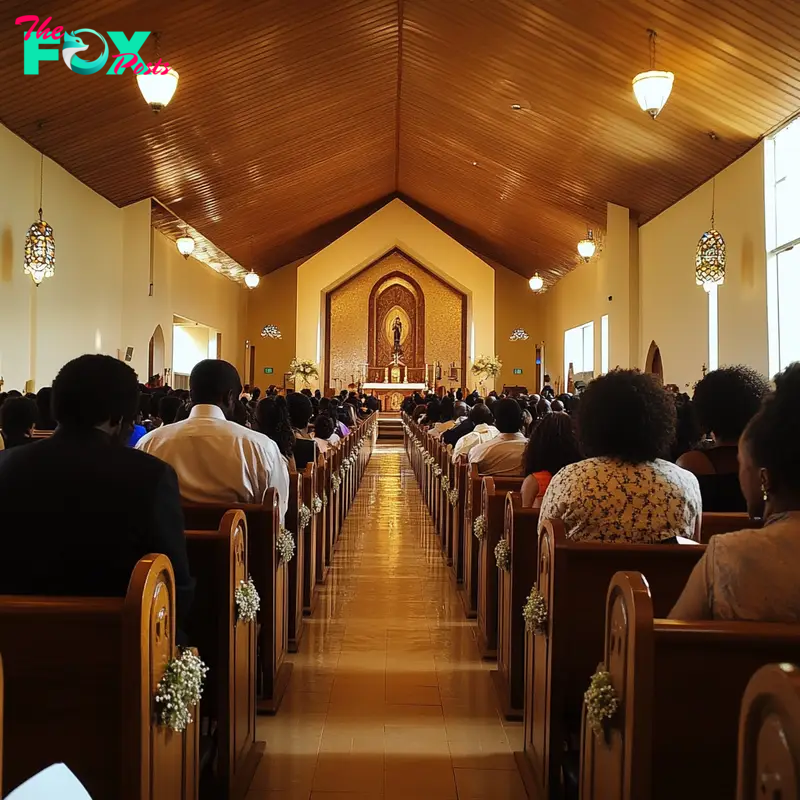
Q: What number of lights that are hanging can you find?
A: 8